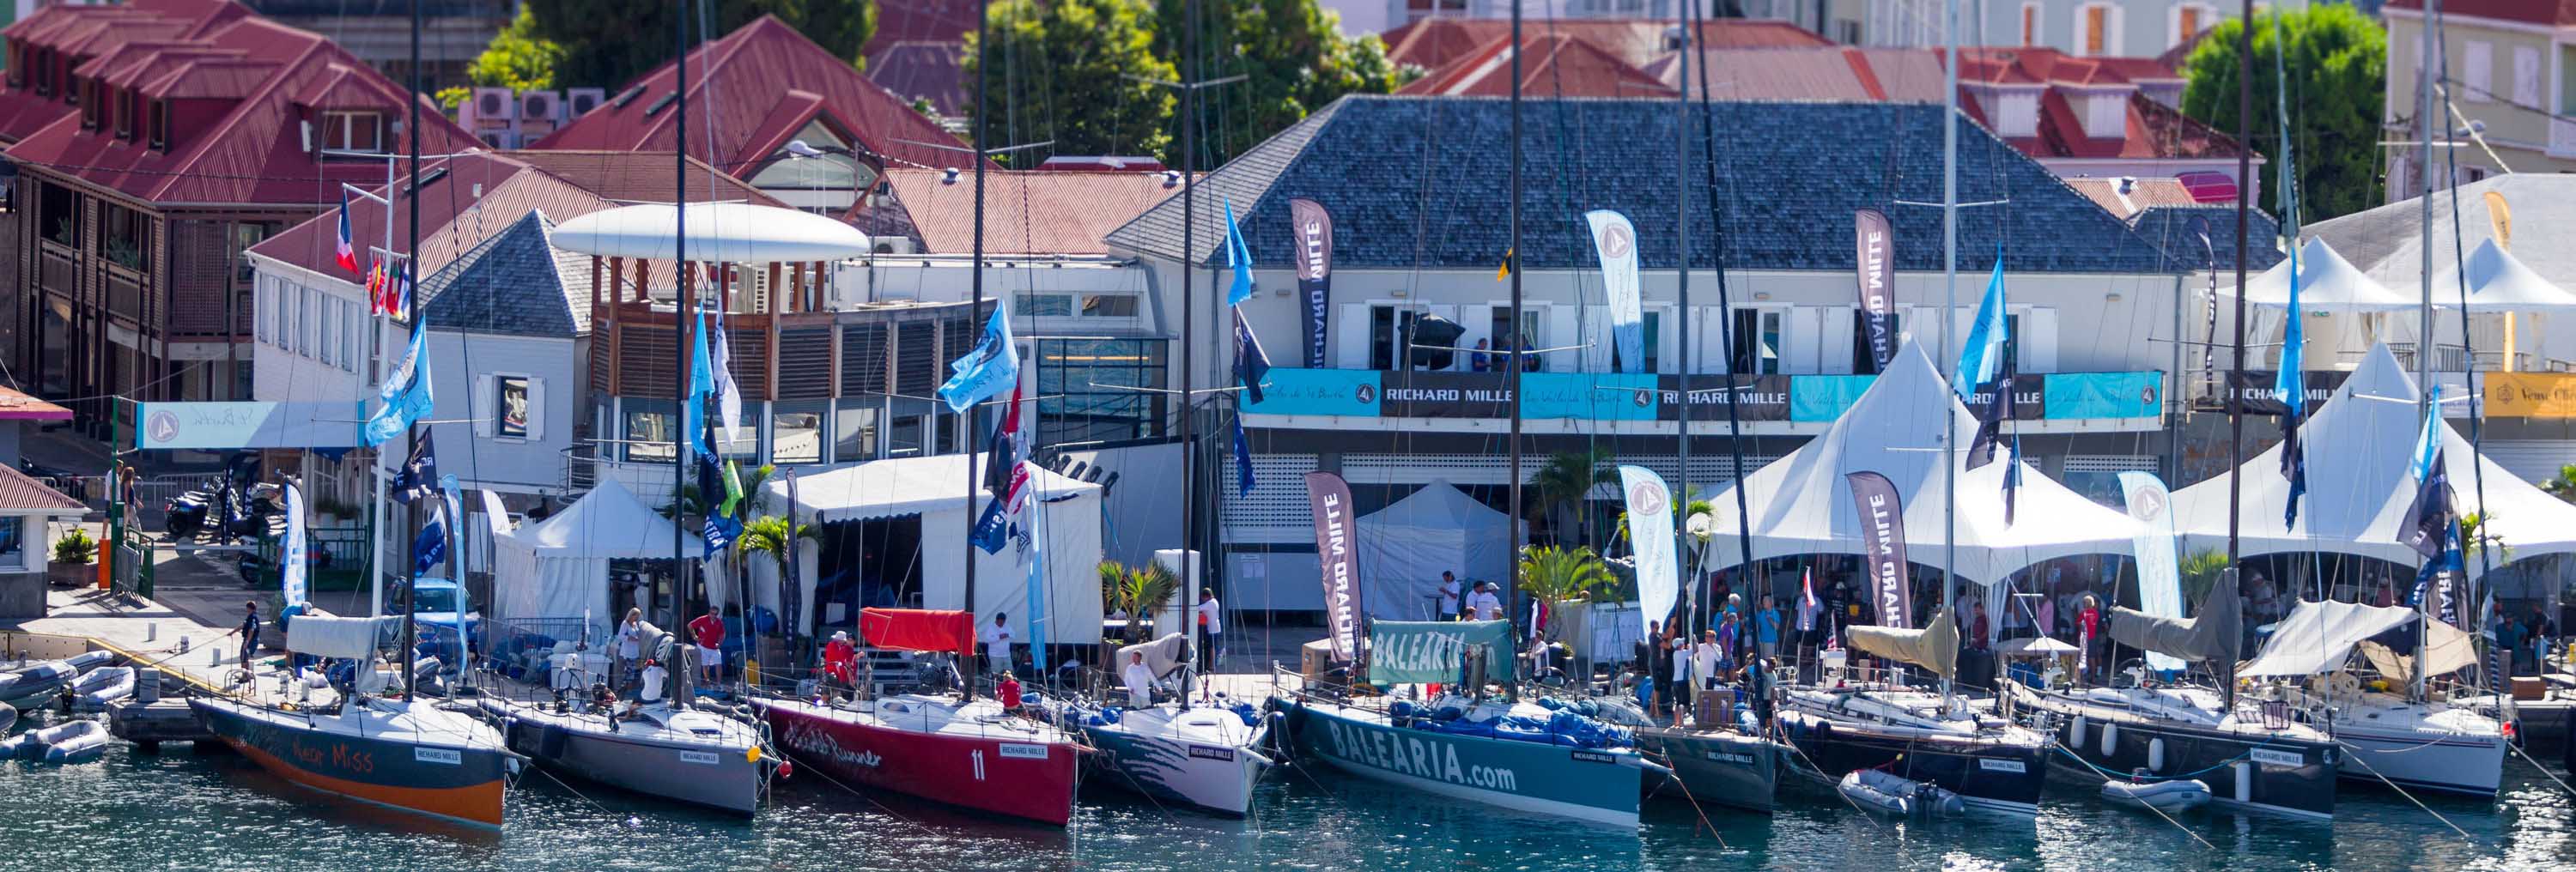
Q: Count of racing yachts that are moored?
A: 9